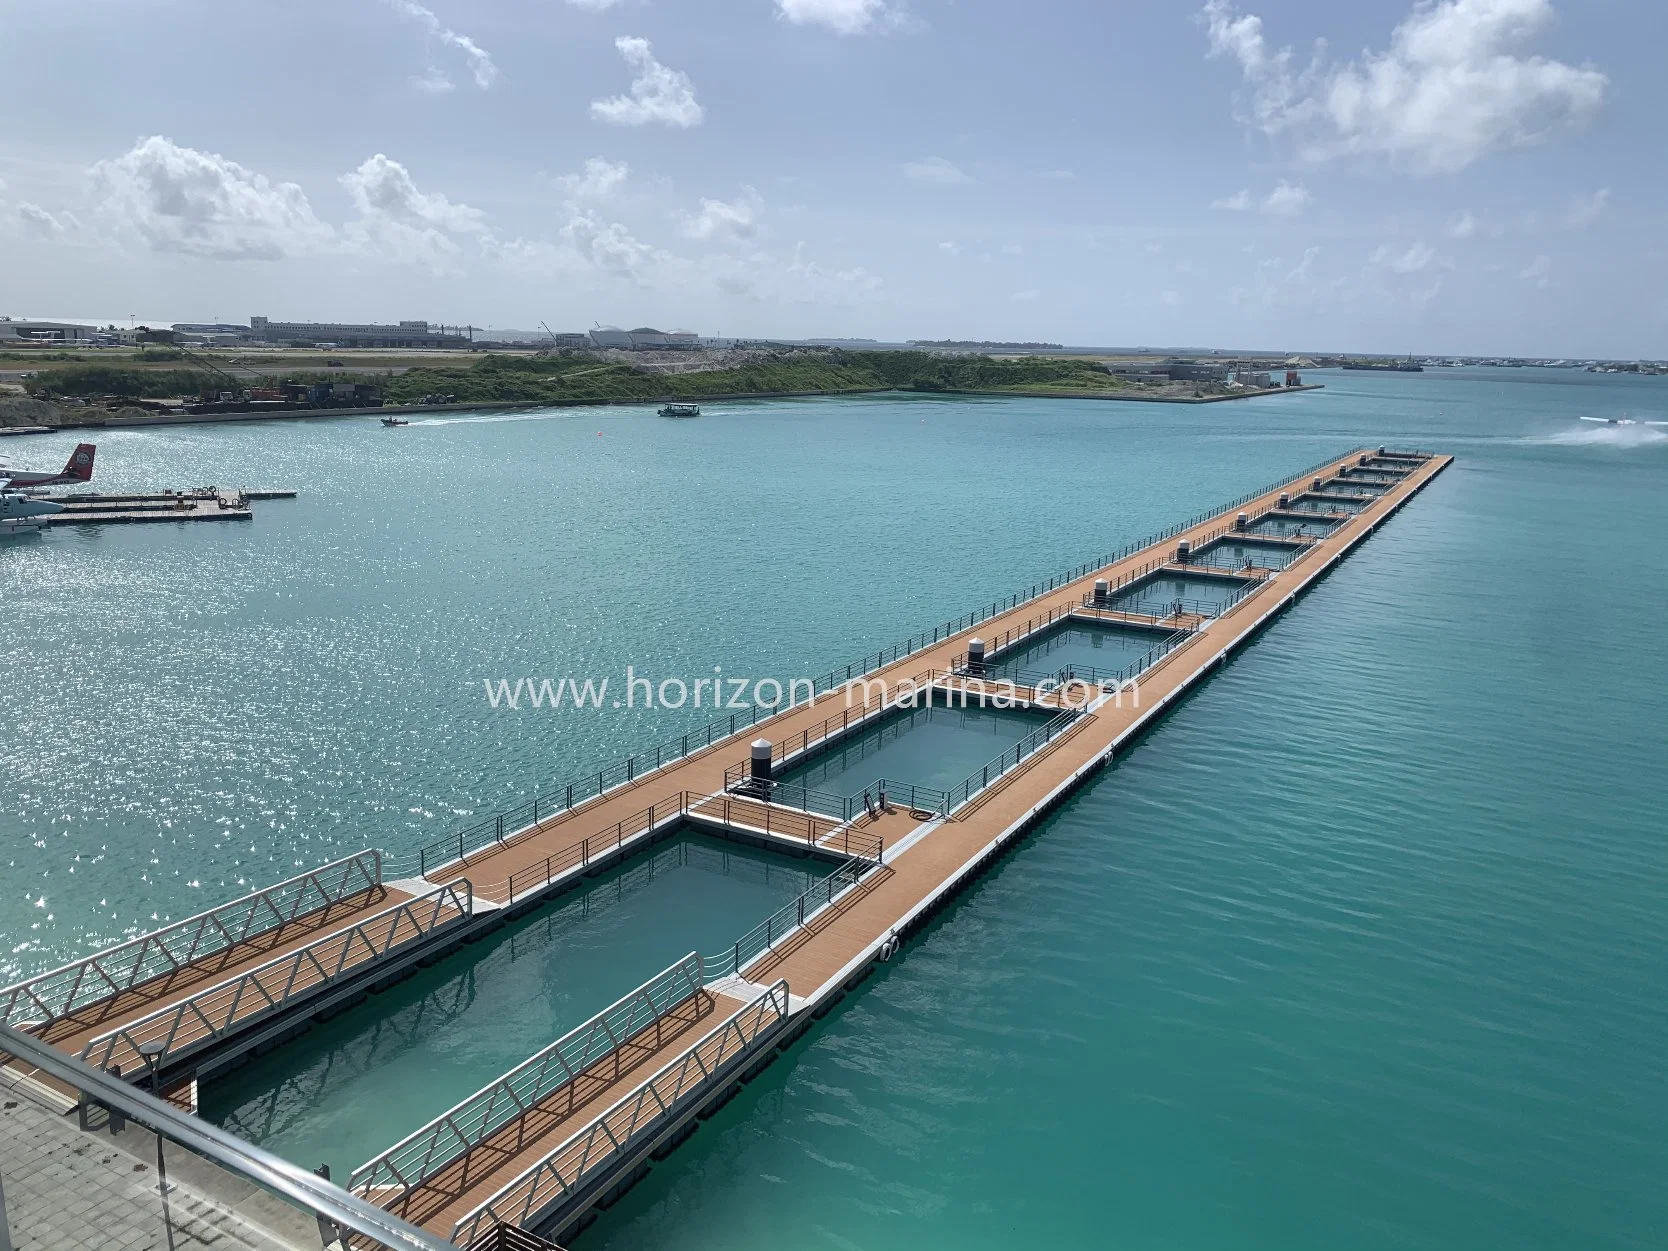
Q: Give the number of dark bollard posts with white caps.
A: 10